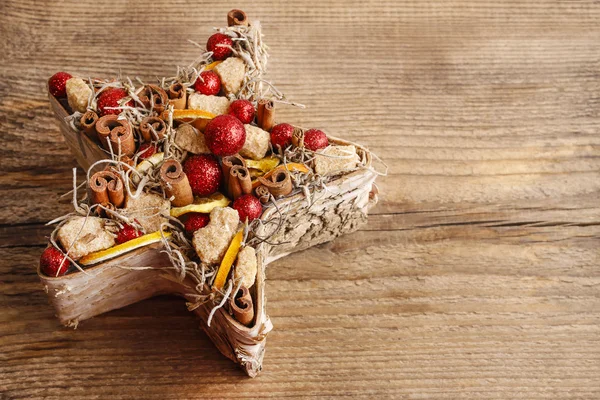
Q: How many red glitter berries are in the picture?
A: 14